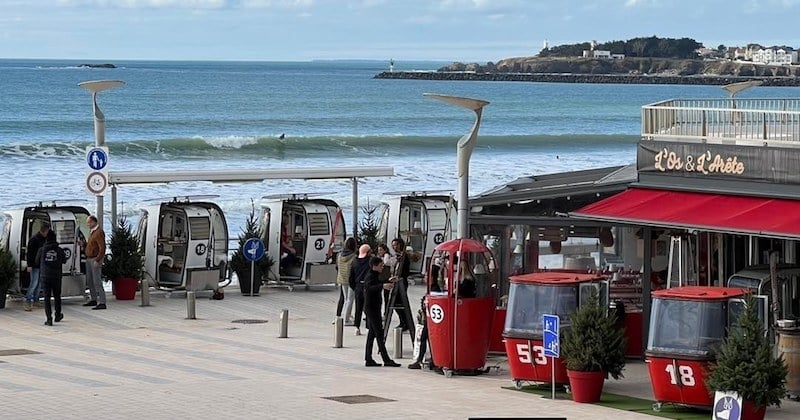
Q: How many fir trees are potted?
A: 6